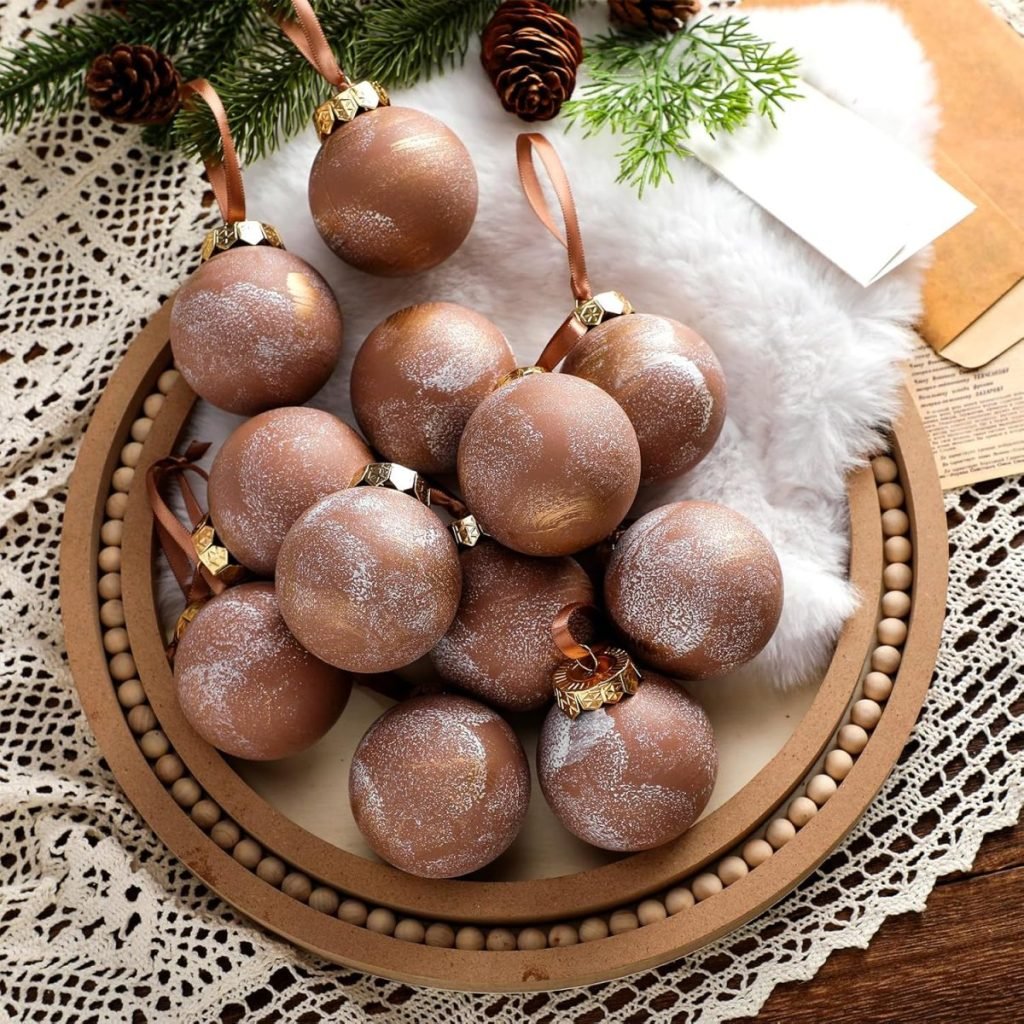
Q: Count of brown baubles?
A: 12